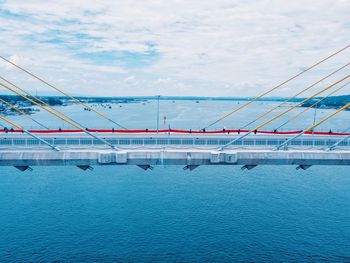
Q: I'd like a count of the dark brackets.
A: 6